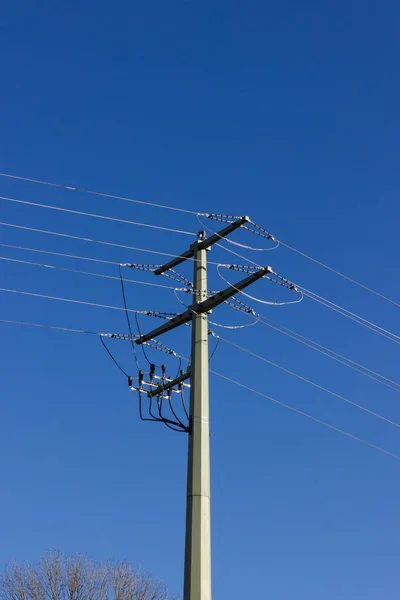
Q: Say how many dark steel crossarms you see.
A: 3